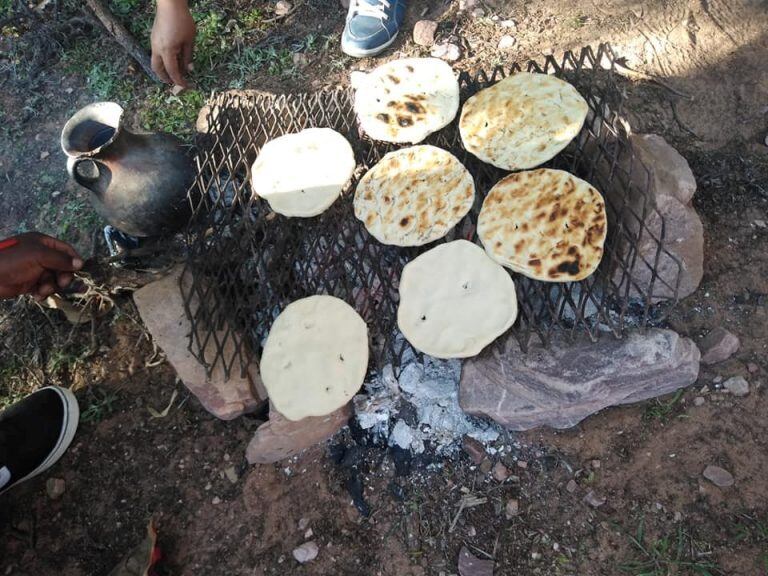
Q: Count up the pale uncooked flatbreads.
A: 3